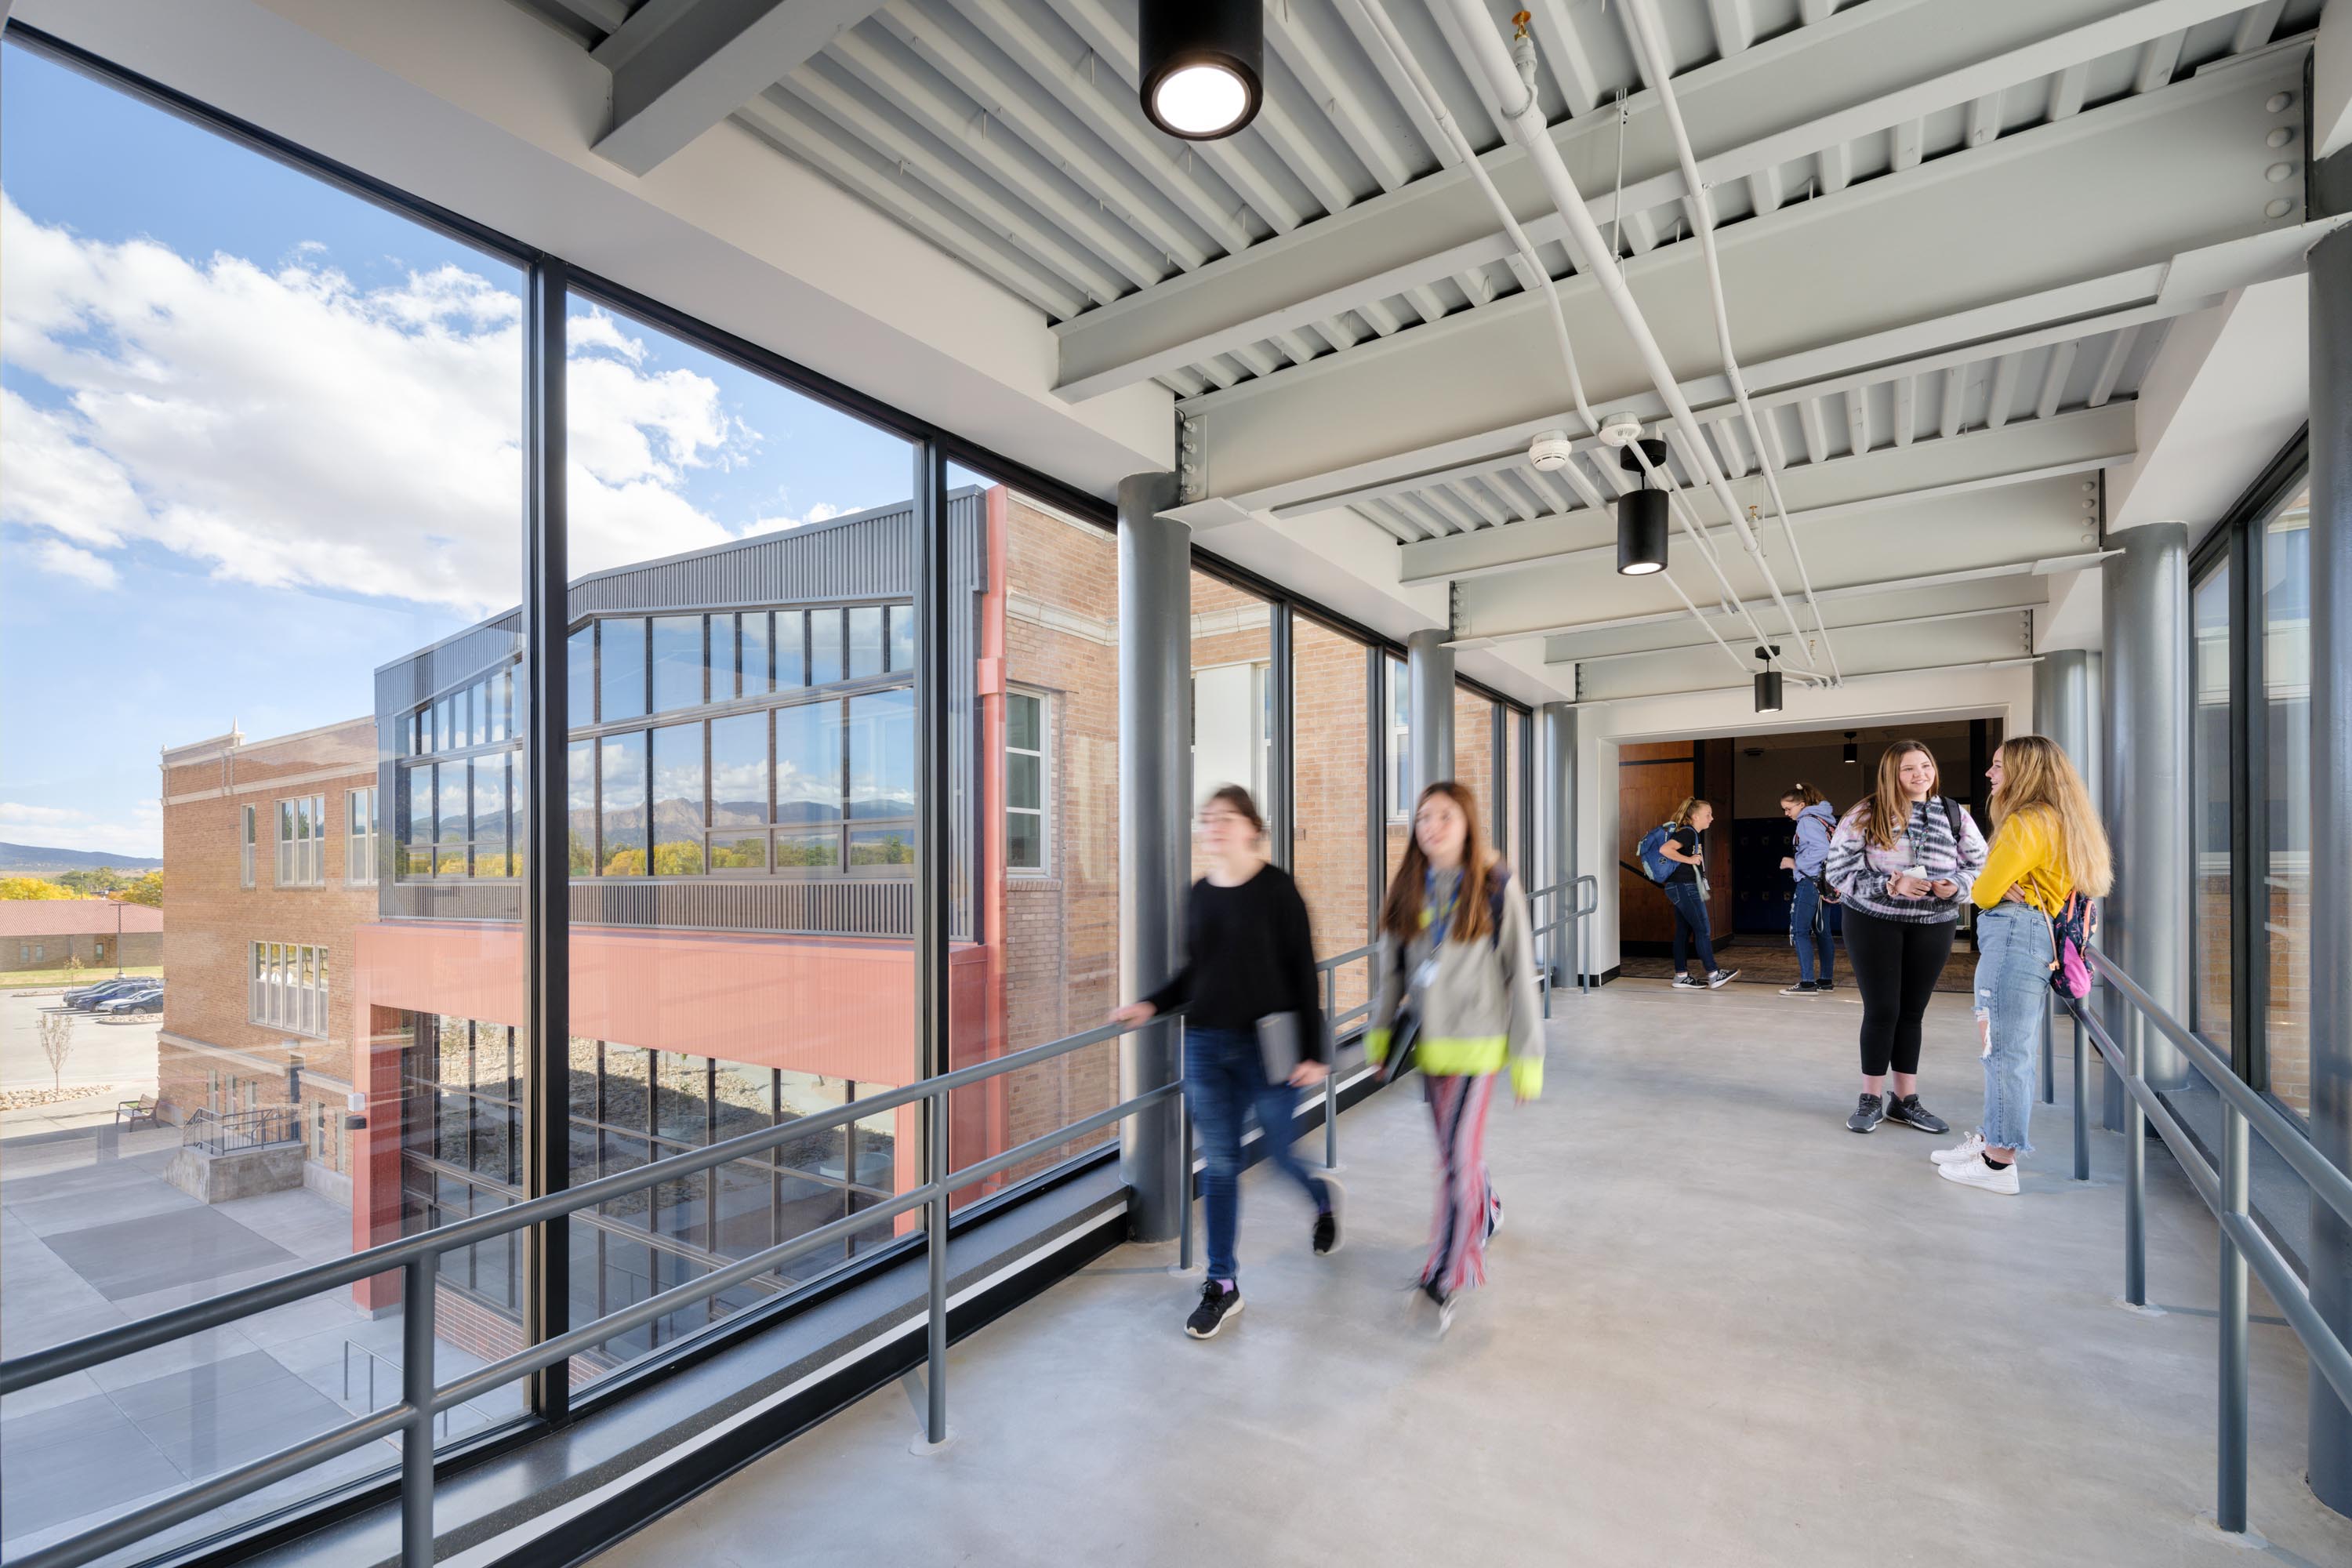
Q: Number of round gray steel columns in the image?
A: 6